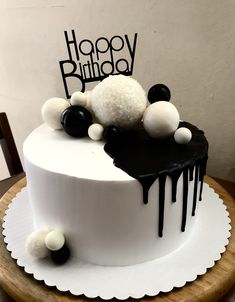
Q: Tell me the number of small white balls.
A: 4